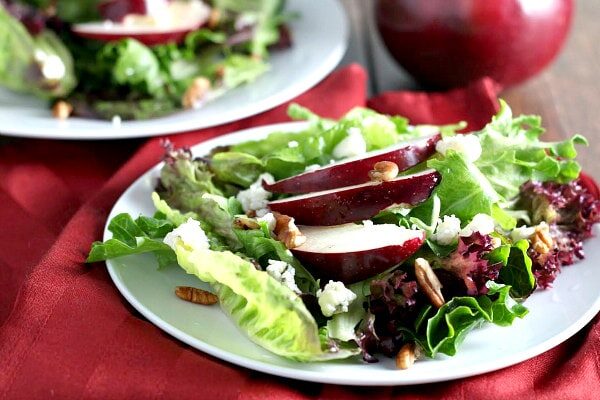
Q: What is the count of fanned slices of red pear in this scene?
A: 3